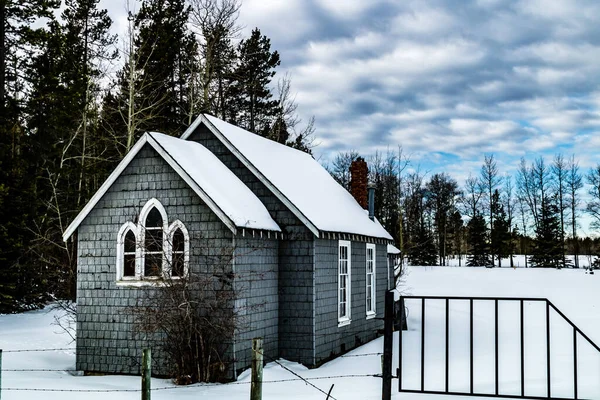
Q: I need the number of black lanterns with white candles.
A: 0